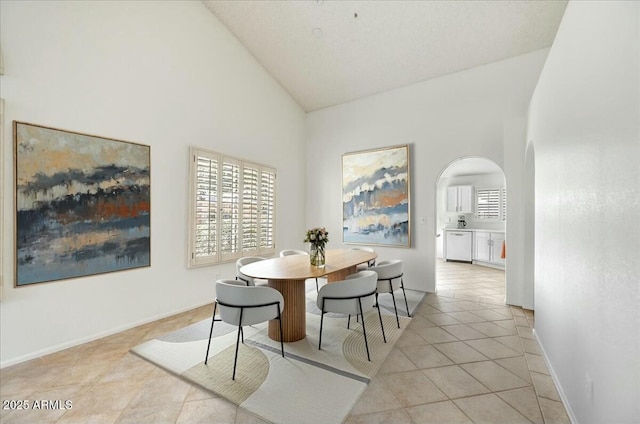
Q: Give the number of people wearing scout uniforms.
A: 0